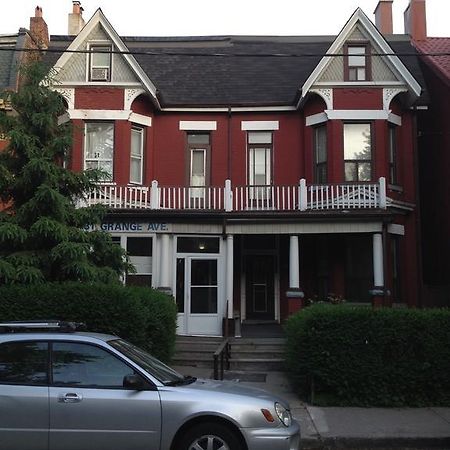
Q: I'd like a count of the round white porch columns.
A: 4